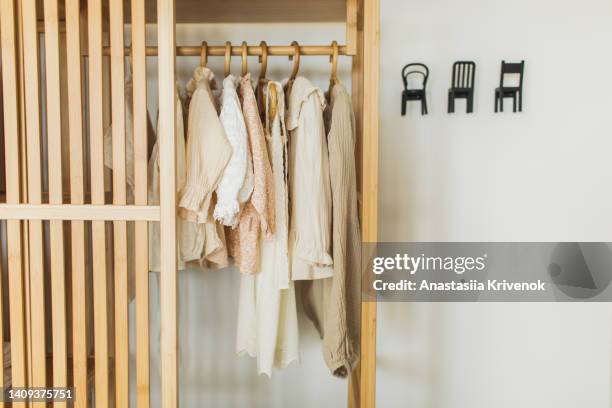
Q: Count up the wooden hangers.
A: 6